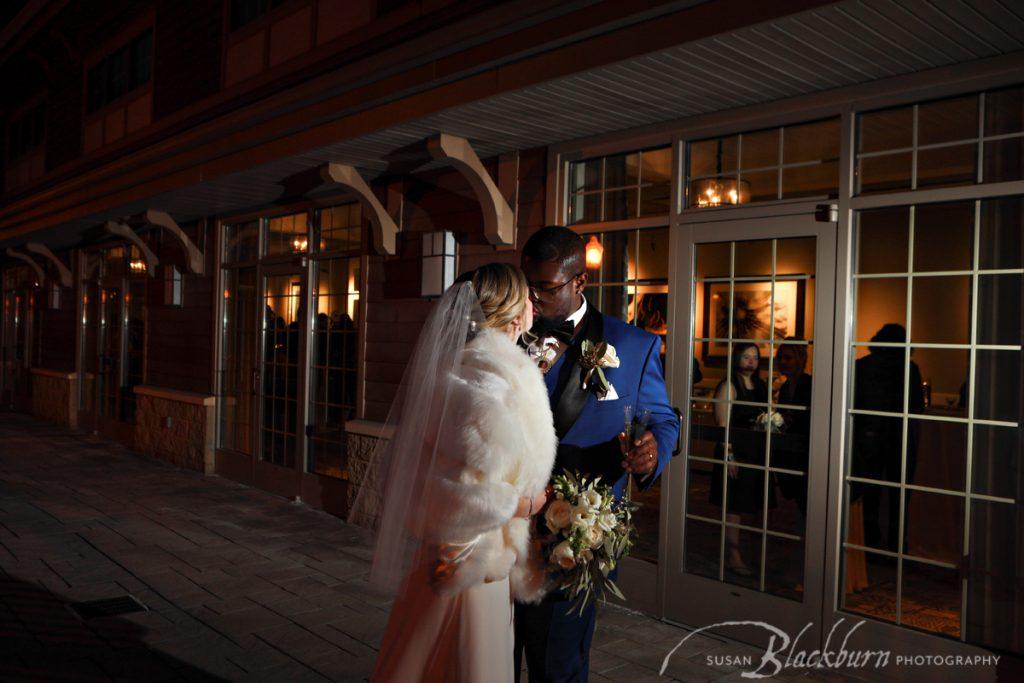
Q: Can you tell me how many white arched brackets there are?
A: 6